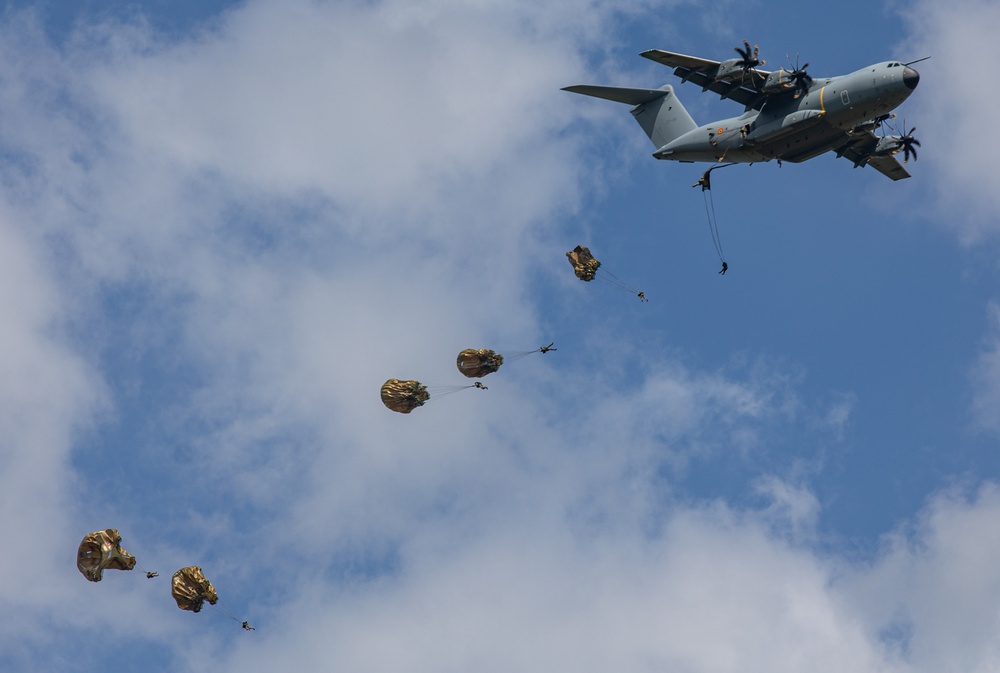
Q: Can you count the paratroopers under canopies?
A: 5